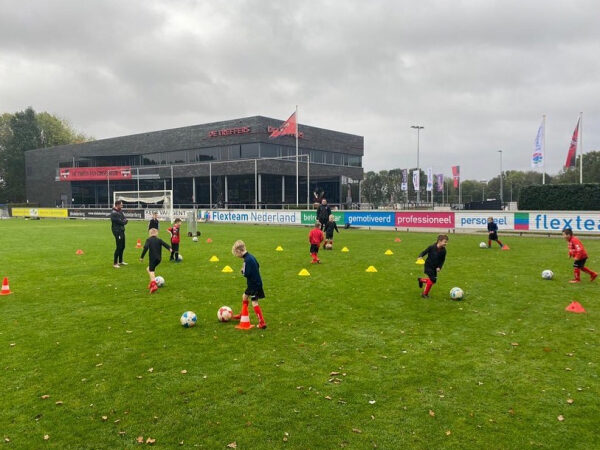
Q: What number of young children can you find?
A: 9